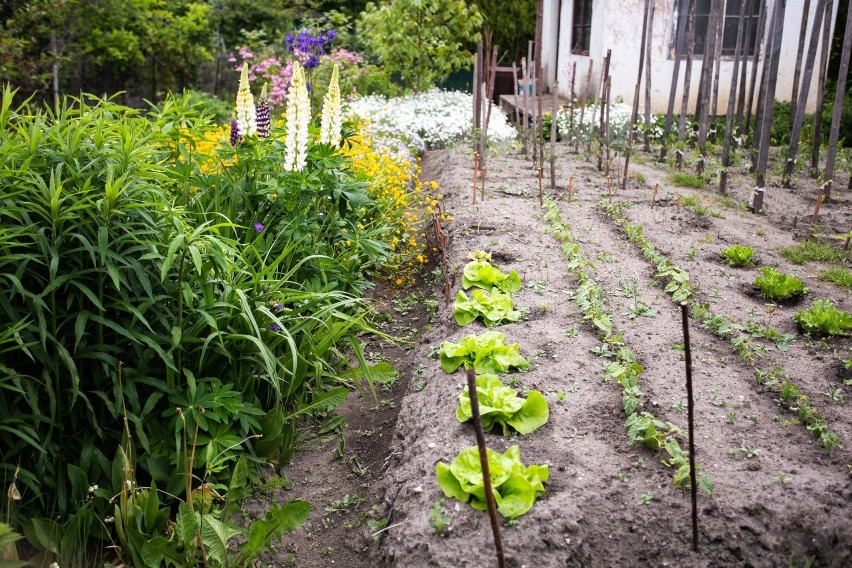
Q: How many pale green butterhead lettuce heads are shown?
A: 5